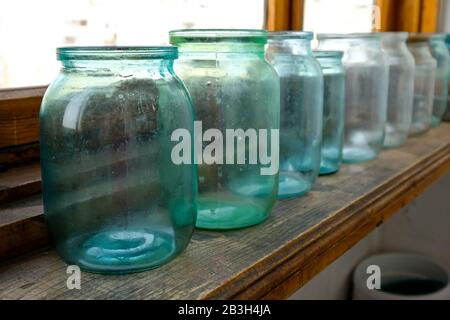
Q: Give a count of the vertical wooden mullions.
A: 2